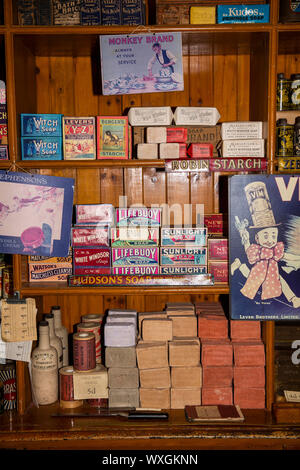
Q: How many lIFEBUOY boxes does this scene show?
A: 4